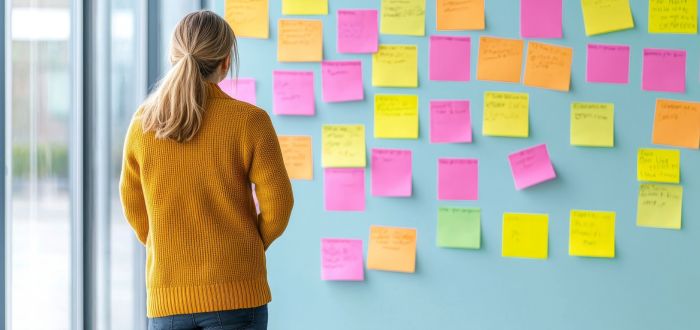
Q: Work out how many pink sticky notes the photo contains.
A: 14